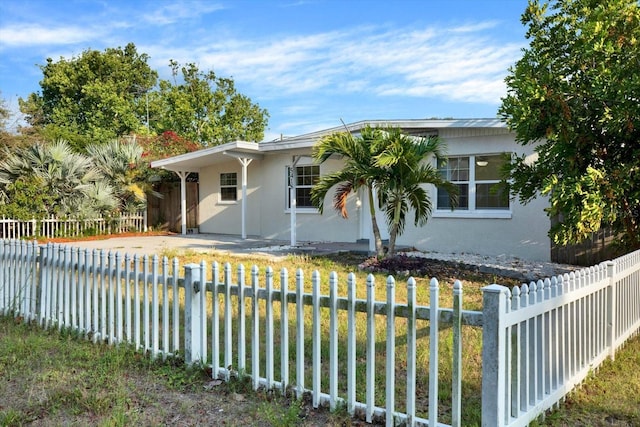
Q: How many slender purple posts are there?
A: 0